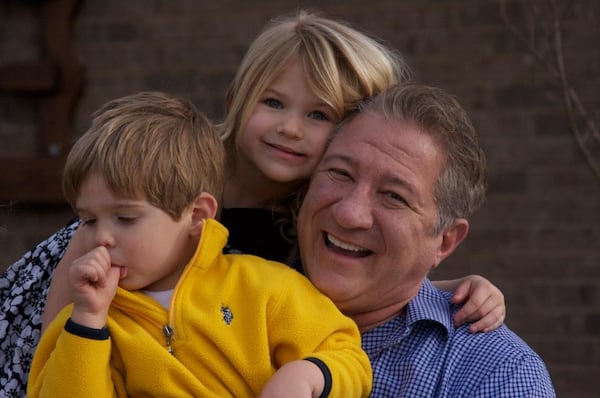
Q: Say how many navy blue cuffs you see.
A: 2